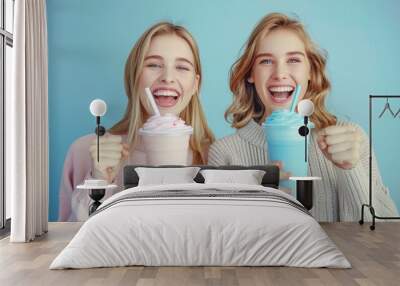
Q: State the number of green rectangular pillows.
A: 0